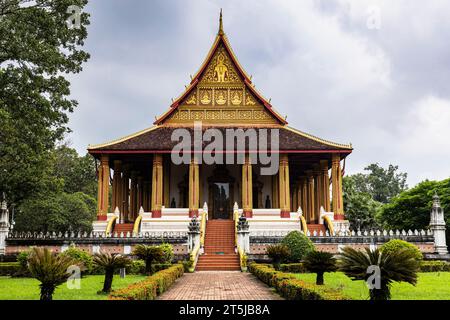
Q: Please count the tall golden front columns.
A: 6